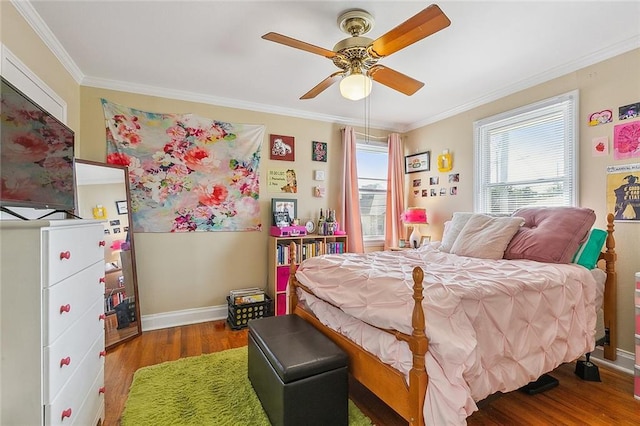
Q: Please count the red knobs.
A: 9